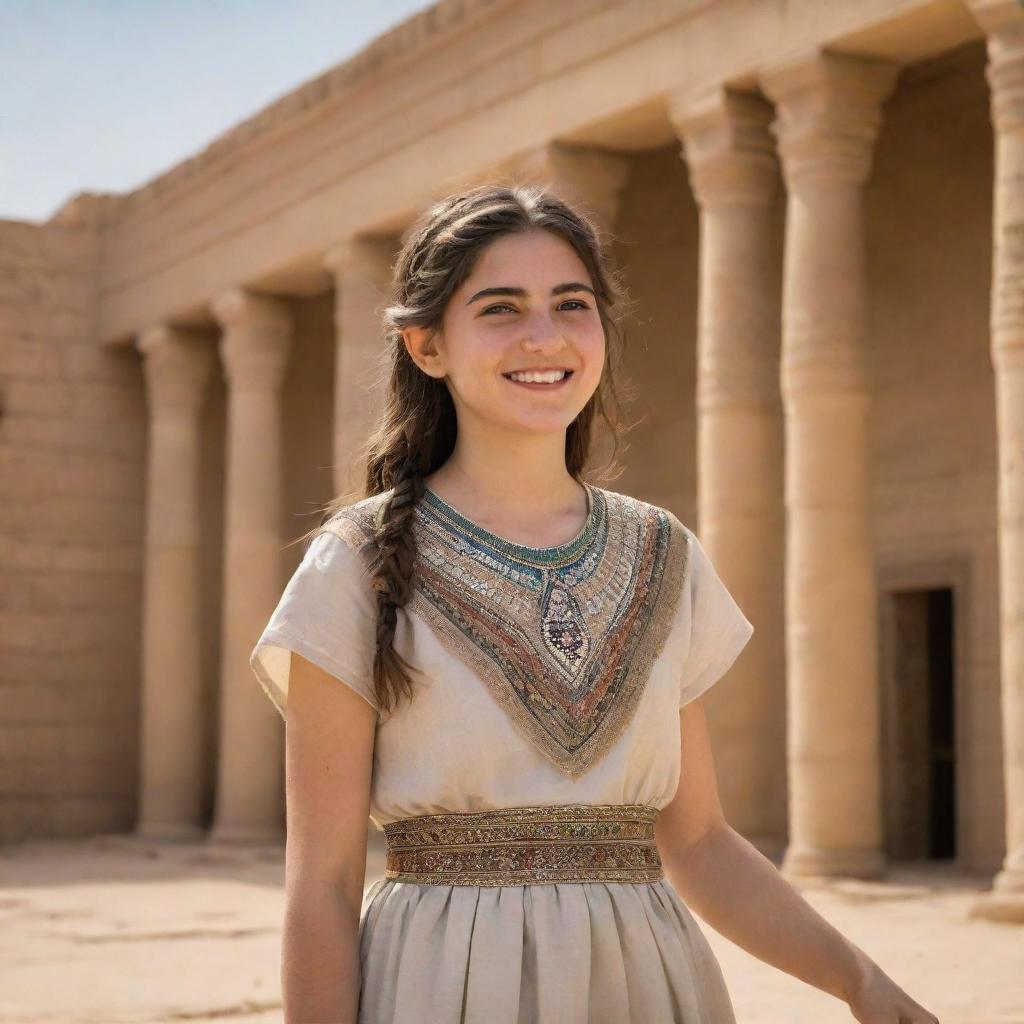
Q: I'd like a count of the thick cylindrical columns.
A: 7